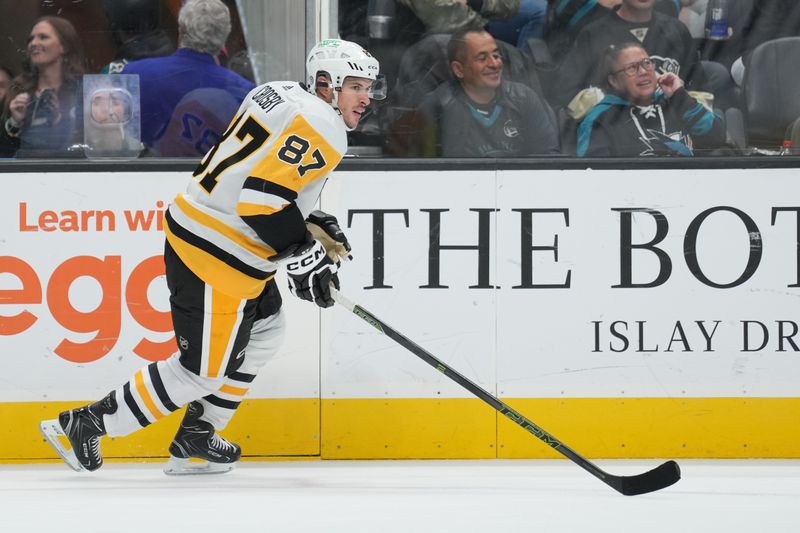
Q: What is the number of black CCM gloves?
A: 2